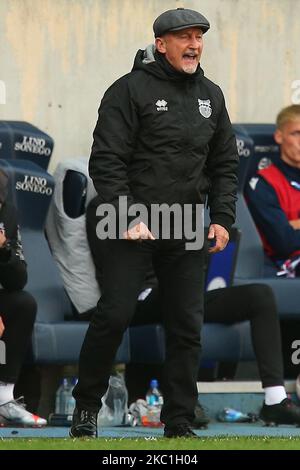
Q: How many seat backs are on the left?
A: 2